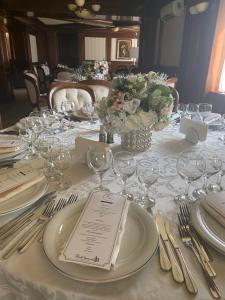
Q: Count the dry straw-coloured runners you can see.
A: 0